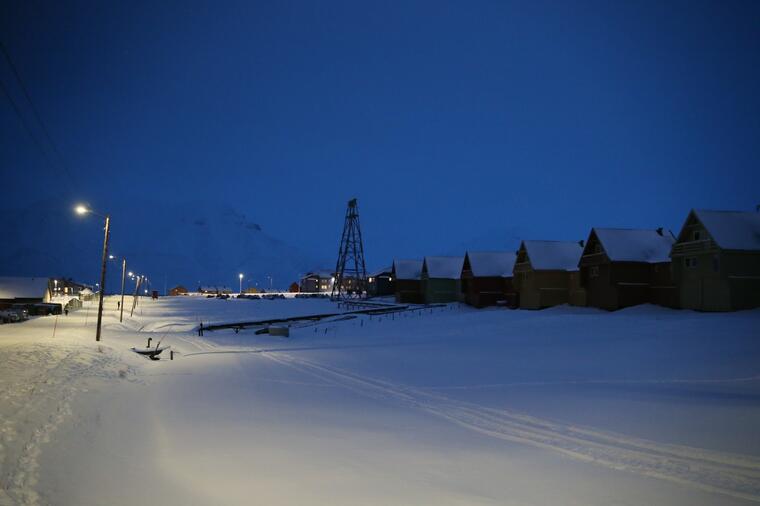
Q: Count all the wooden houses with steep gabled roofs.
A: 6